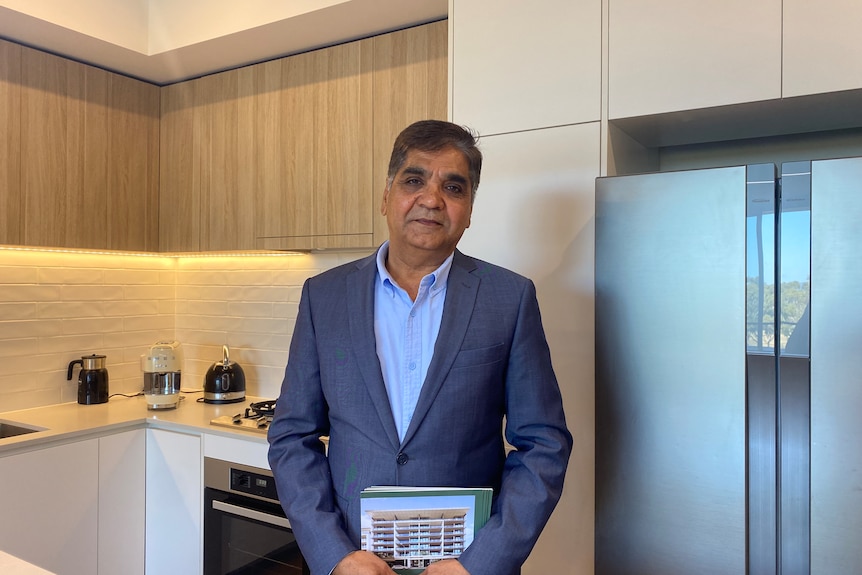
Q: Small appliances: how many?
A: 3